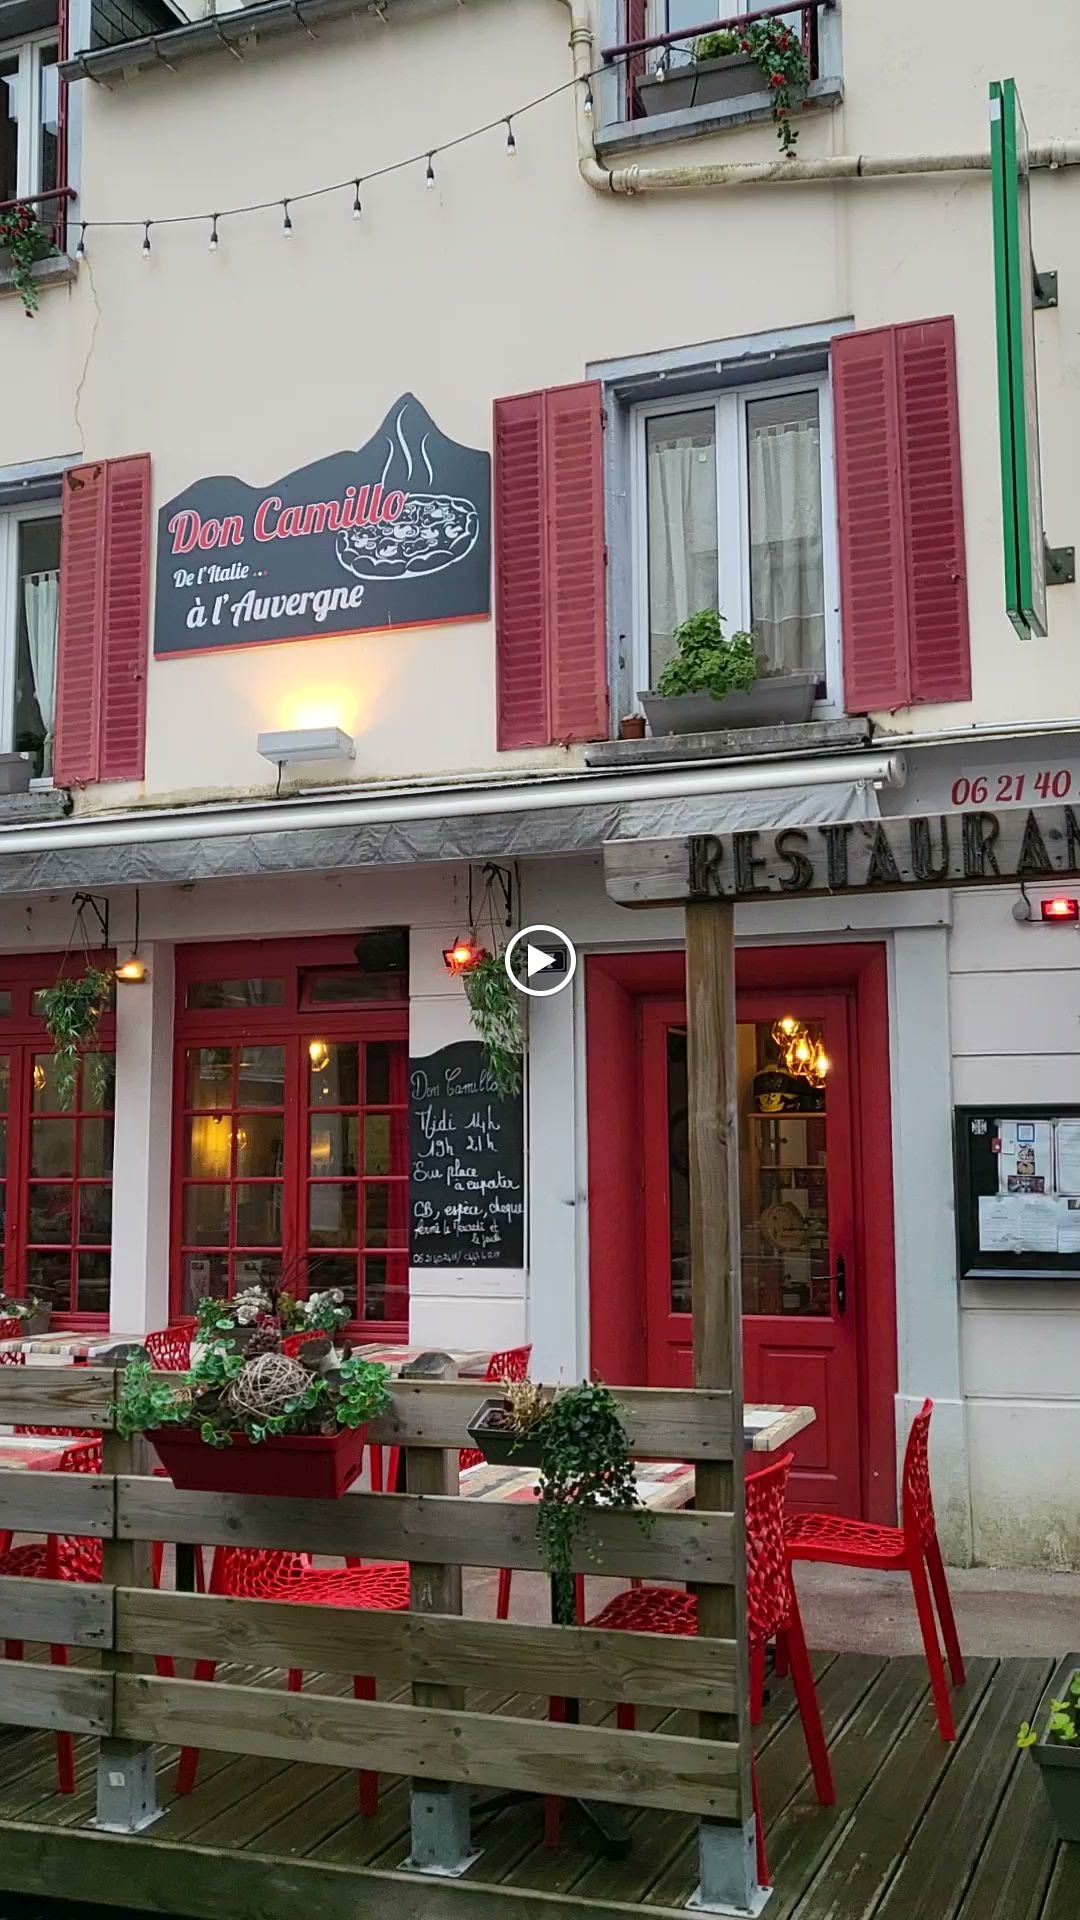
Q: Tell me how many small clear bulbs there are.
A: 9